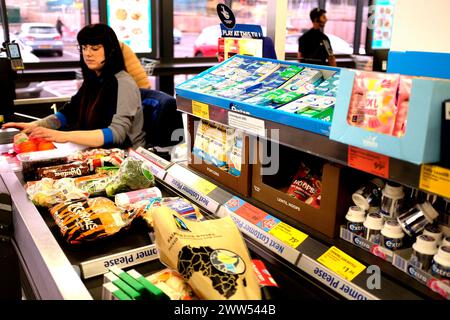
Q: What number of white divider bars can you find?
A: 5